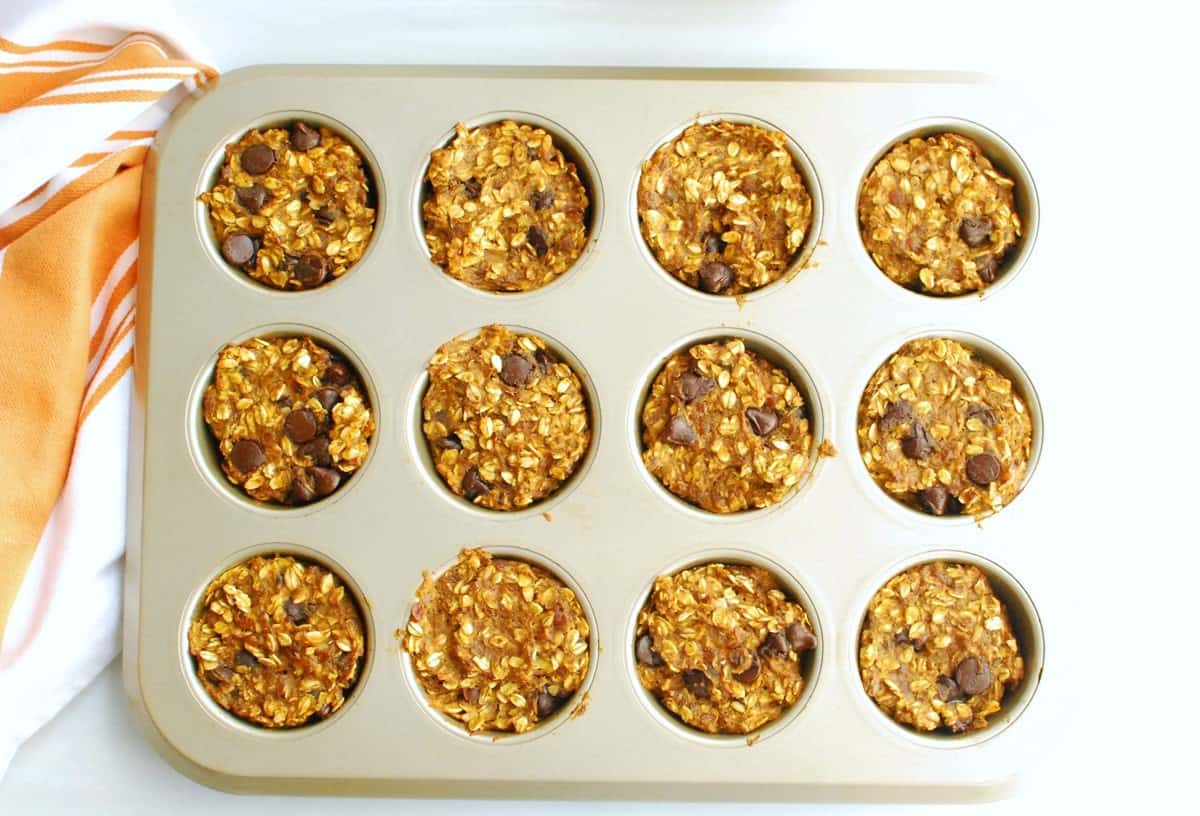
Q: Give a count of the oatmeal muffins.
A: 12